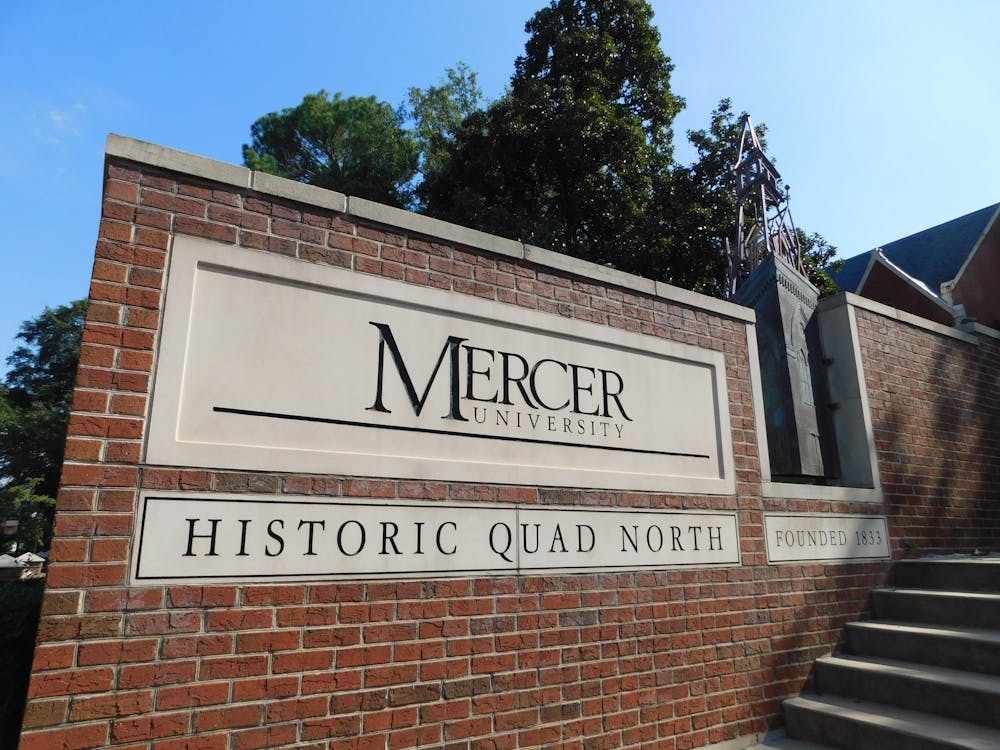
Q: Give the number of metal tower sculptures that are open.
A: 1